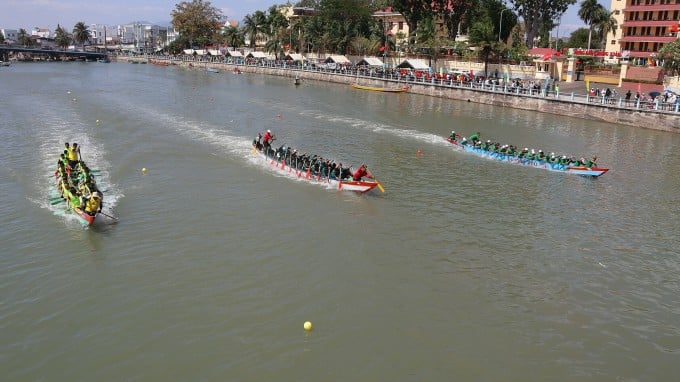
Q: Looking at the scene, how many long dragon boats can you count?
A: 3